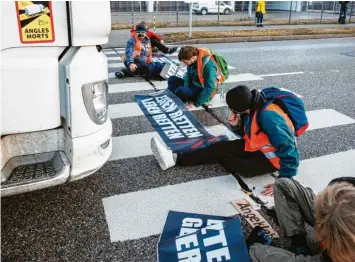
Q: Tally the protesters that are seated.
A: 5